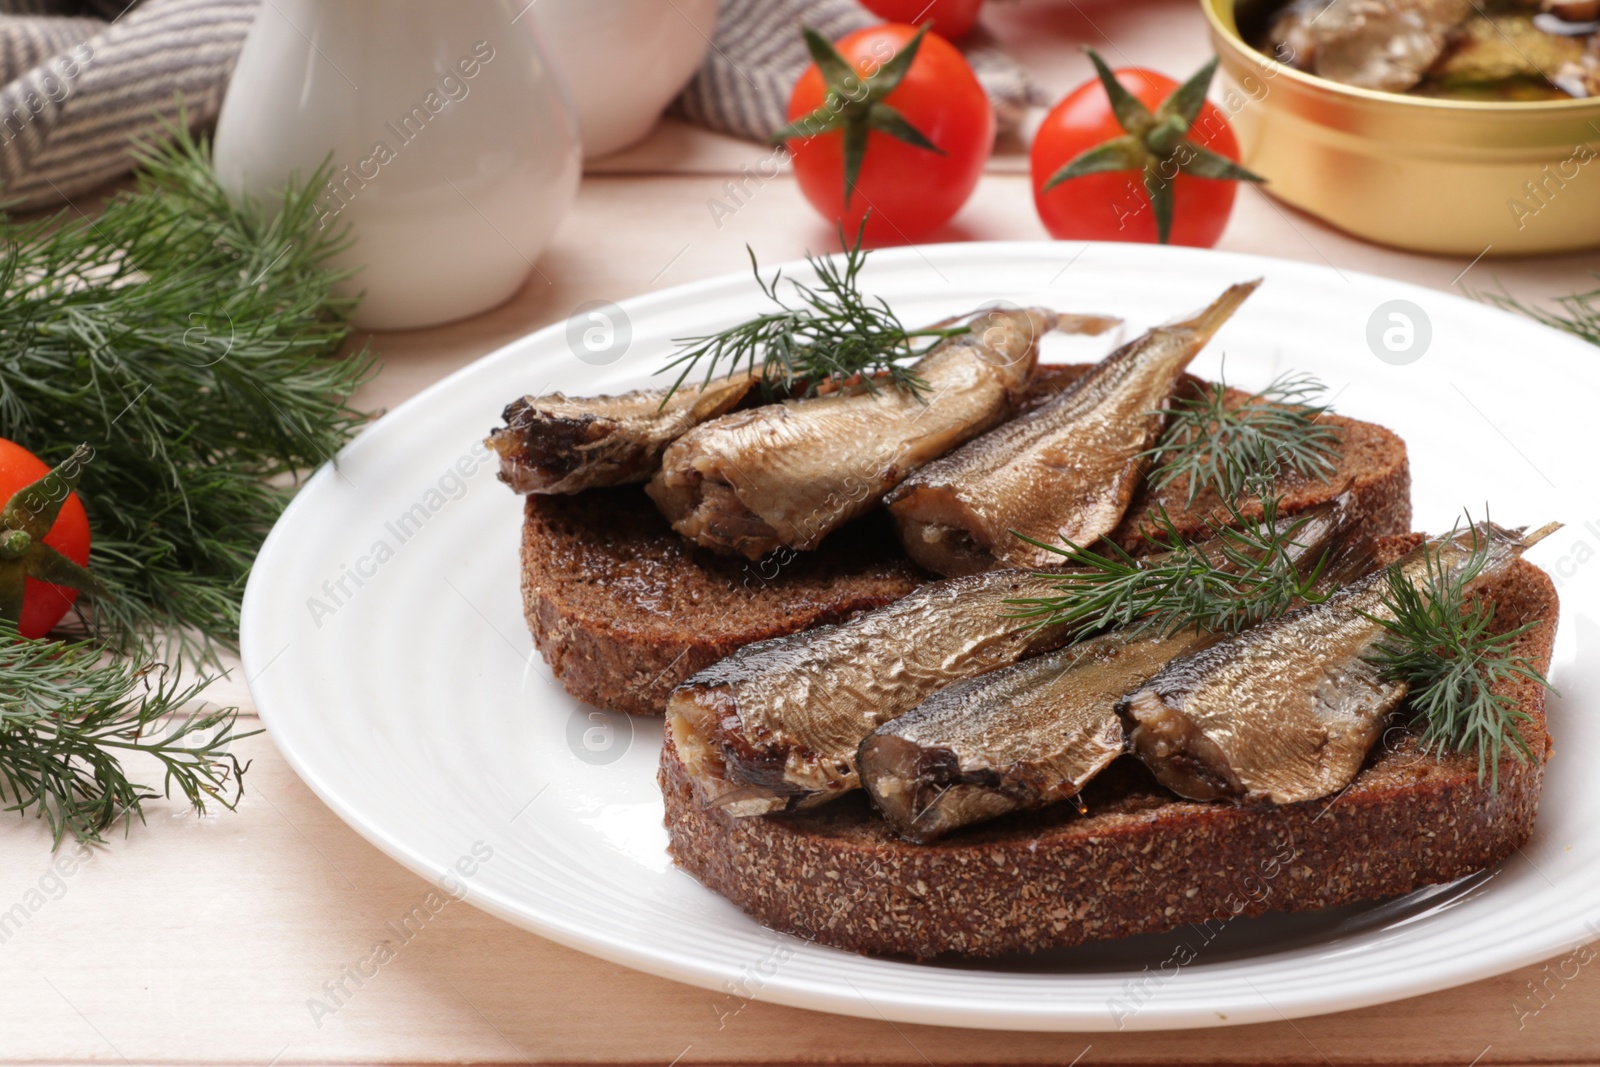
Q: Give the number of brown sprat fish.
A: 6